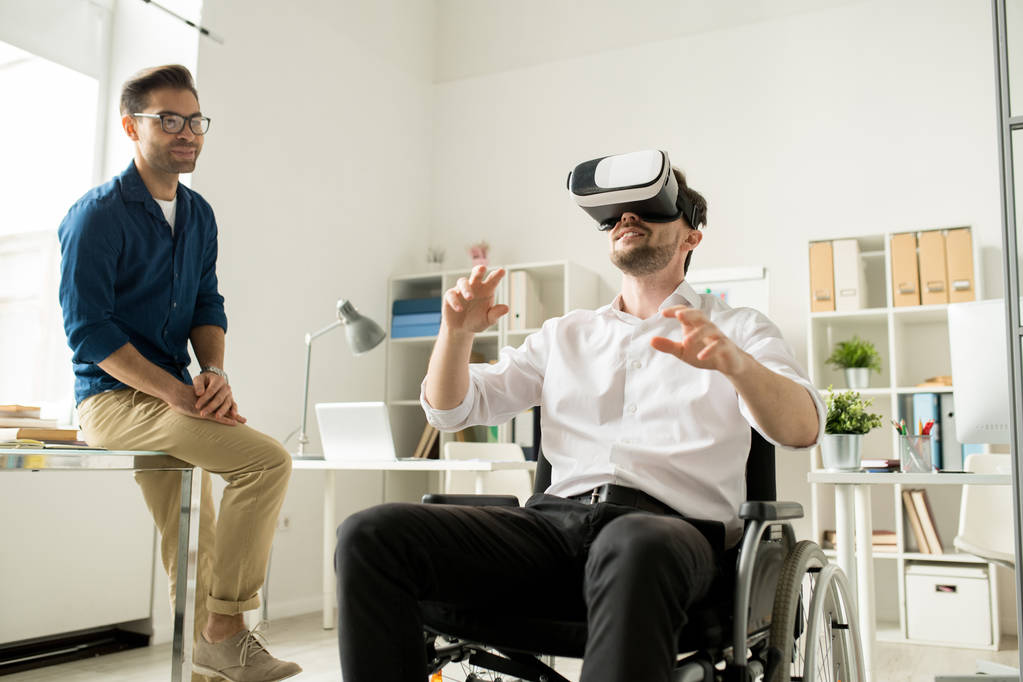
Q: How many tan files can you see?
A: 4